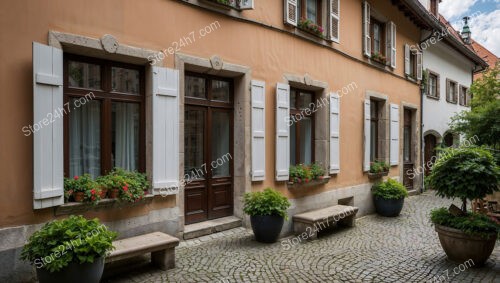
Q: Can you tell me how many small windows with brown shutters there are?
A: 3